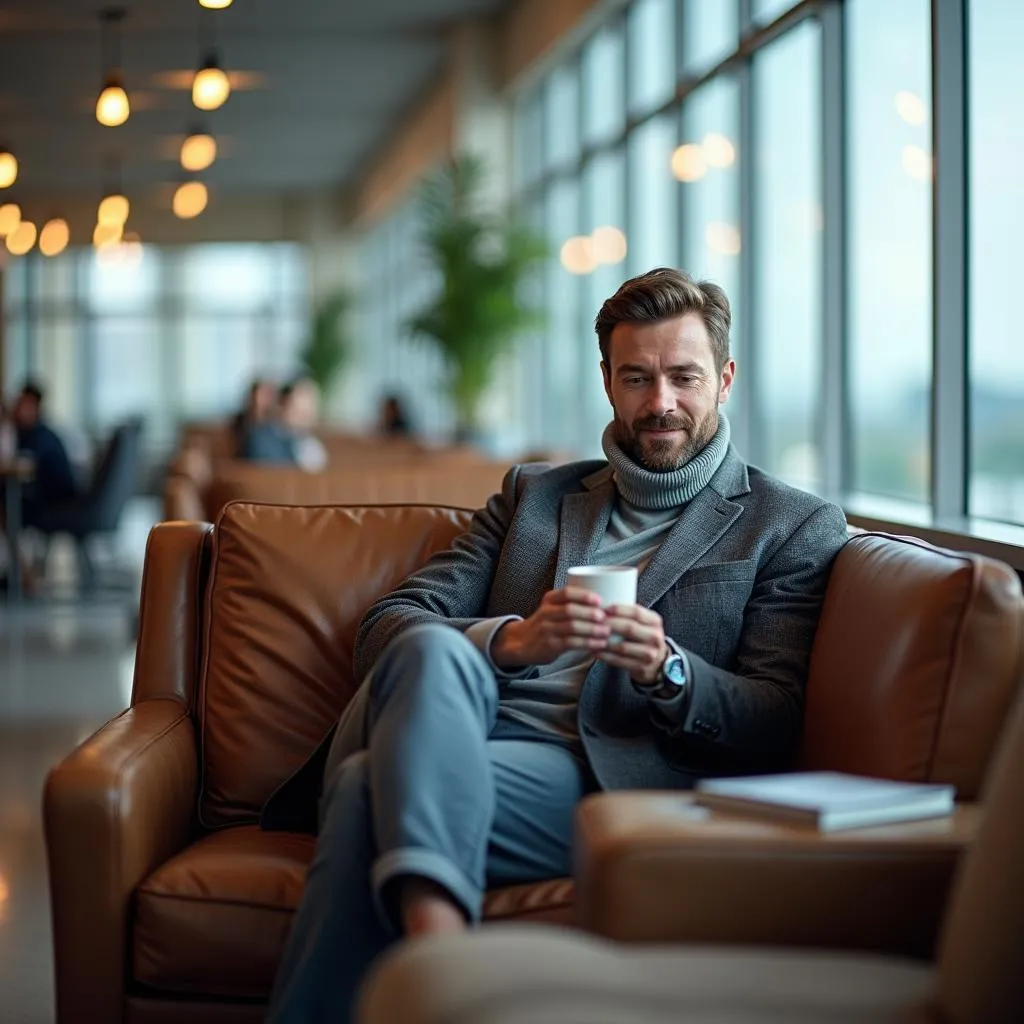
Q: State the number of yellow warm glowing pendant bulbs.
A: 11